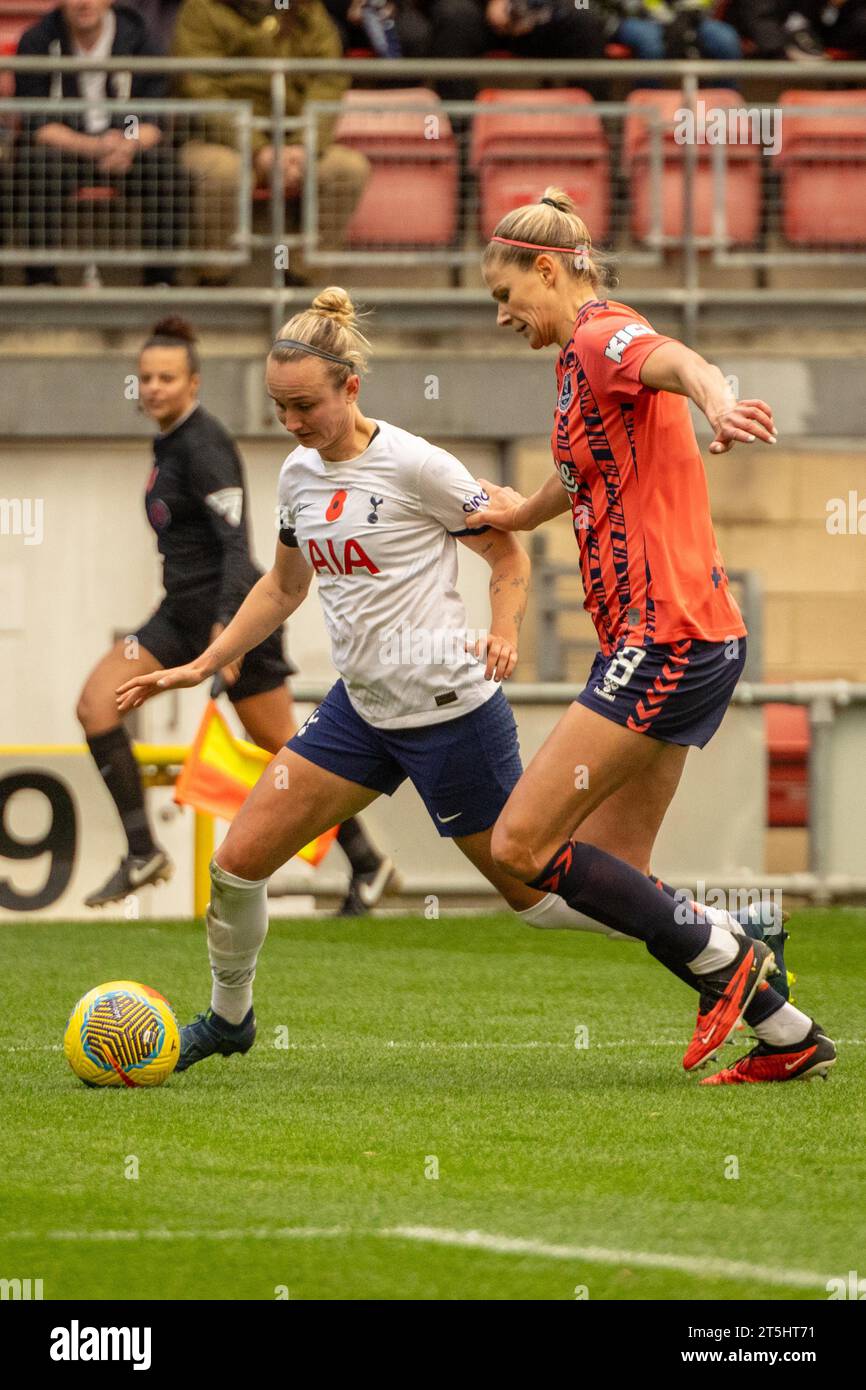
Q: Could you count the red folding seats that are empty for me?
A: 4